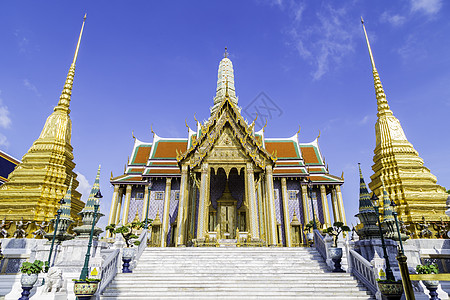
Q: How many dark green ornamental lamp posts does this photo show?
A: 6